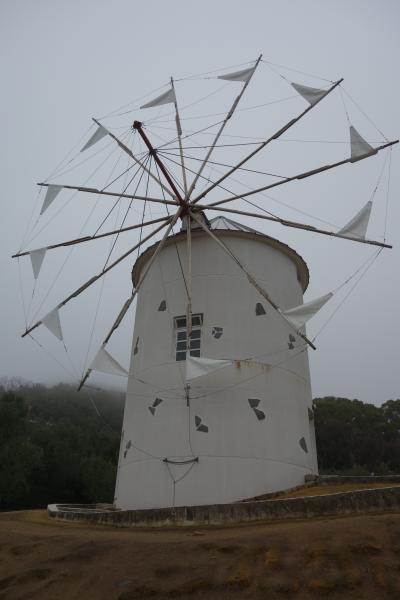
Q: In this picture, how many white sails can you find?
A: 12